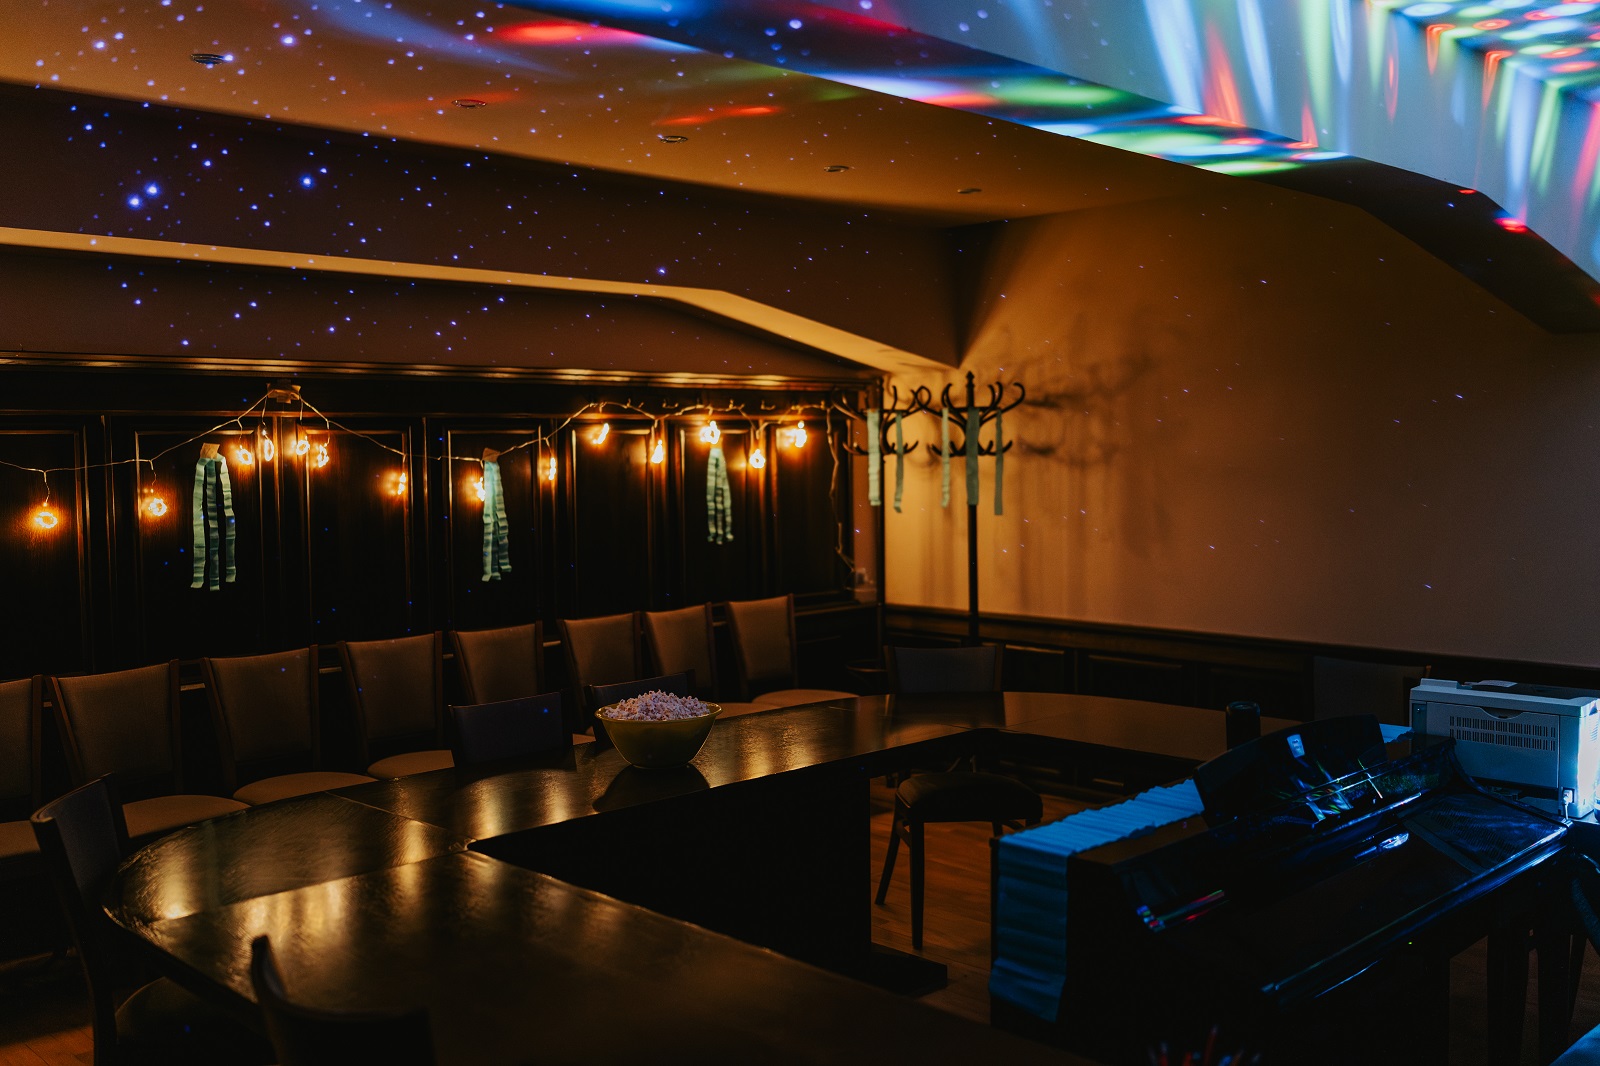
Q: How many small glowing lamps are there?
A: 14